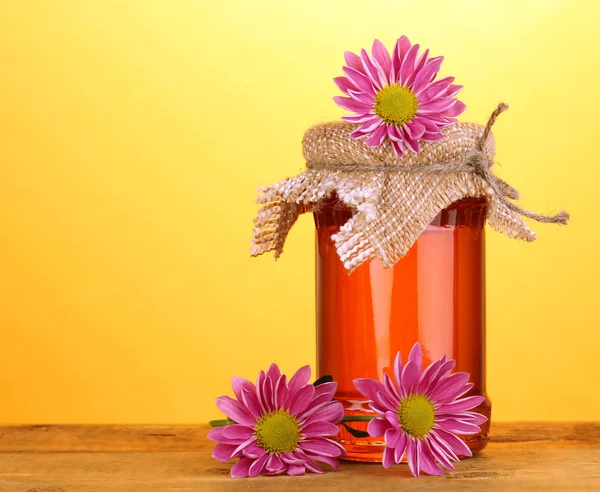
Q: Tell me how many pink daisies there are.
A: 3